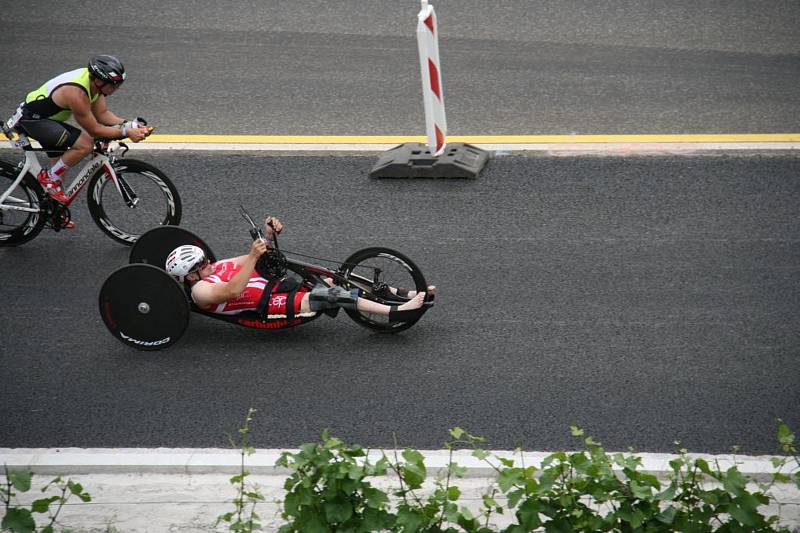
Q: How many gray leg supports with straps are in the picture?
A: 1